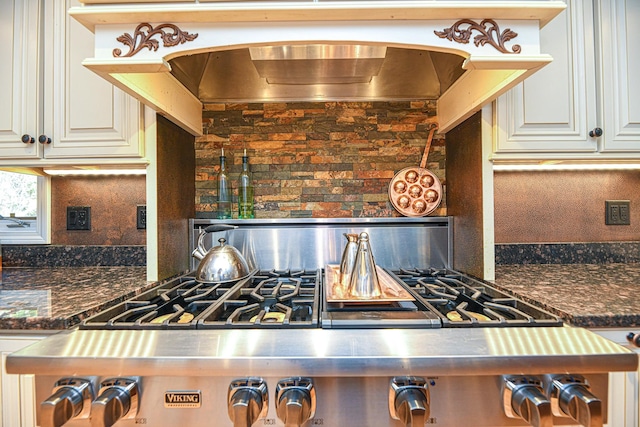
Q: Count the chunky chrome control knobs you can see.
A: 7